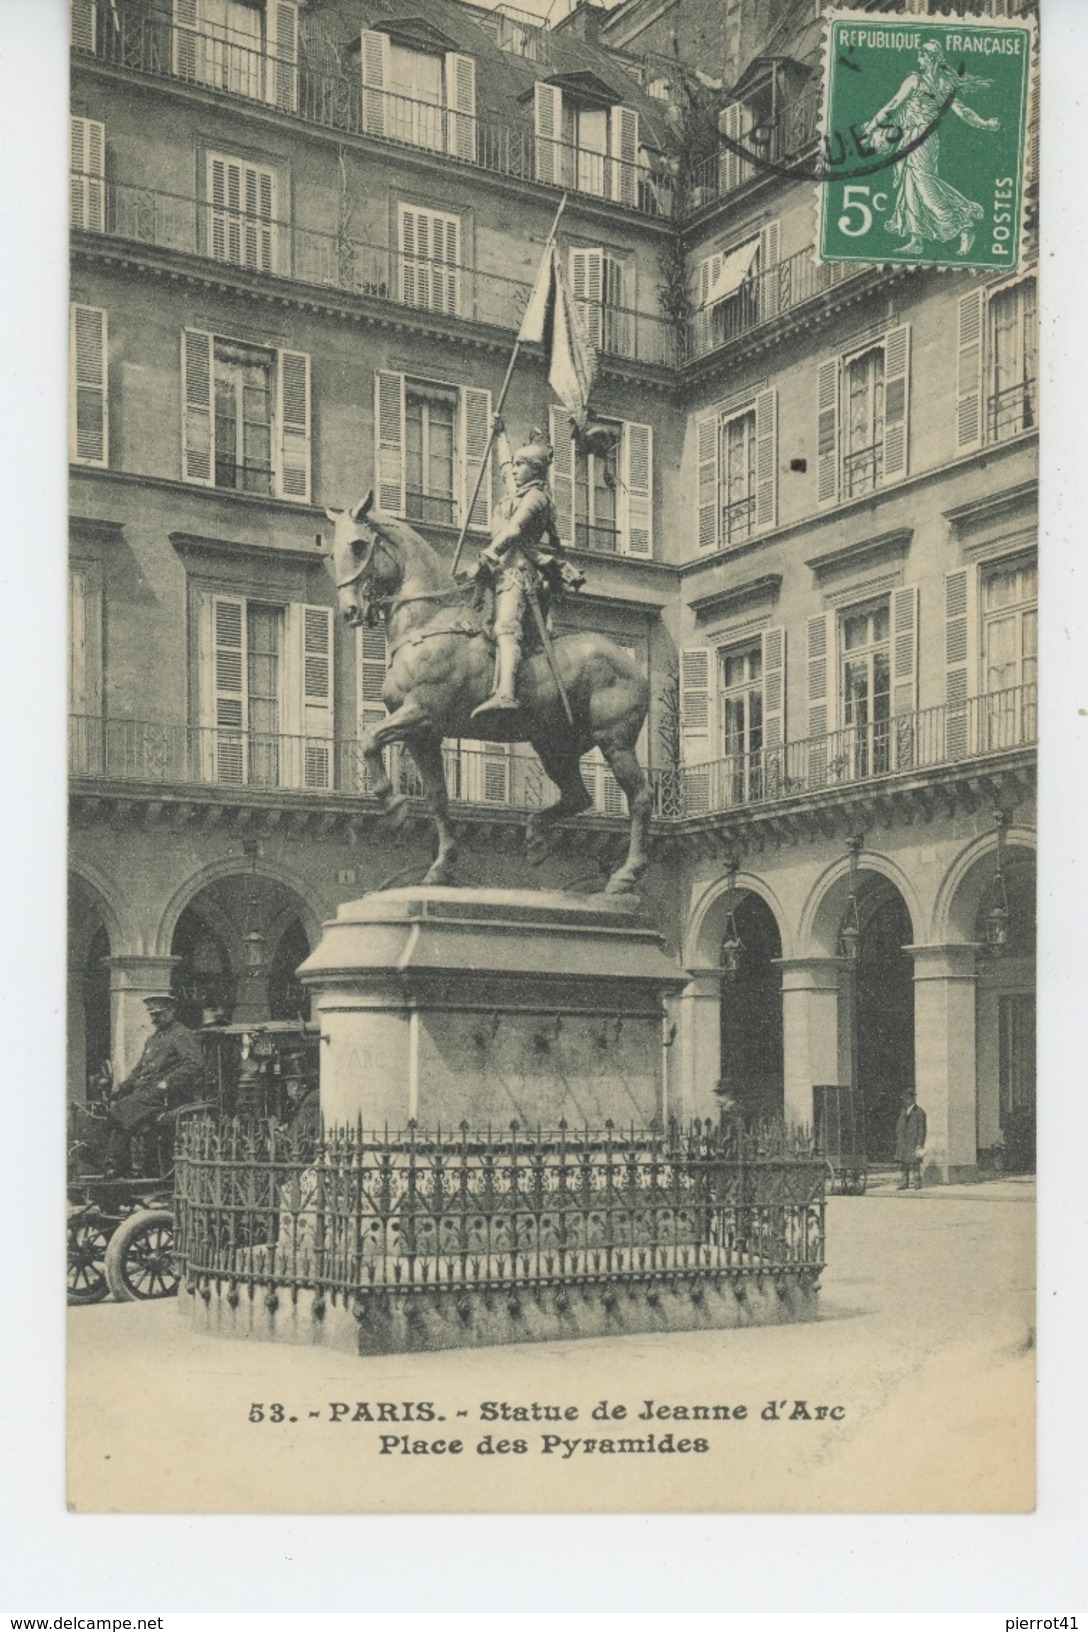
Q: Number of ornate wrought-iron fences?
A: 1